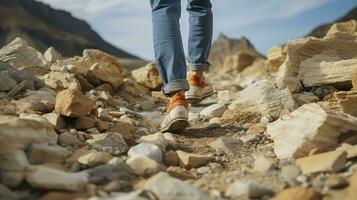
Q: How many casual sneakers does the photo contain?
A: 2